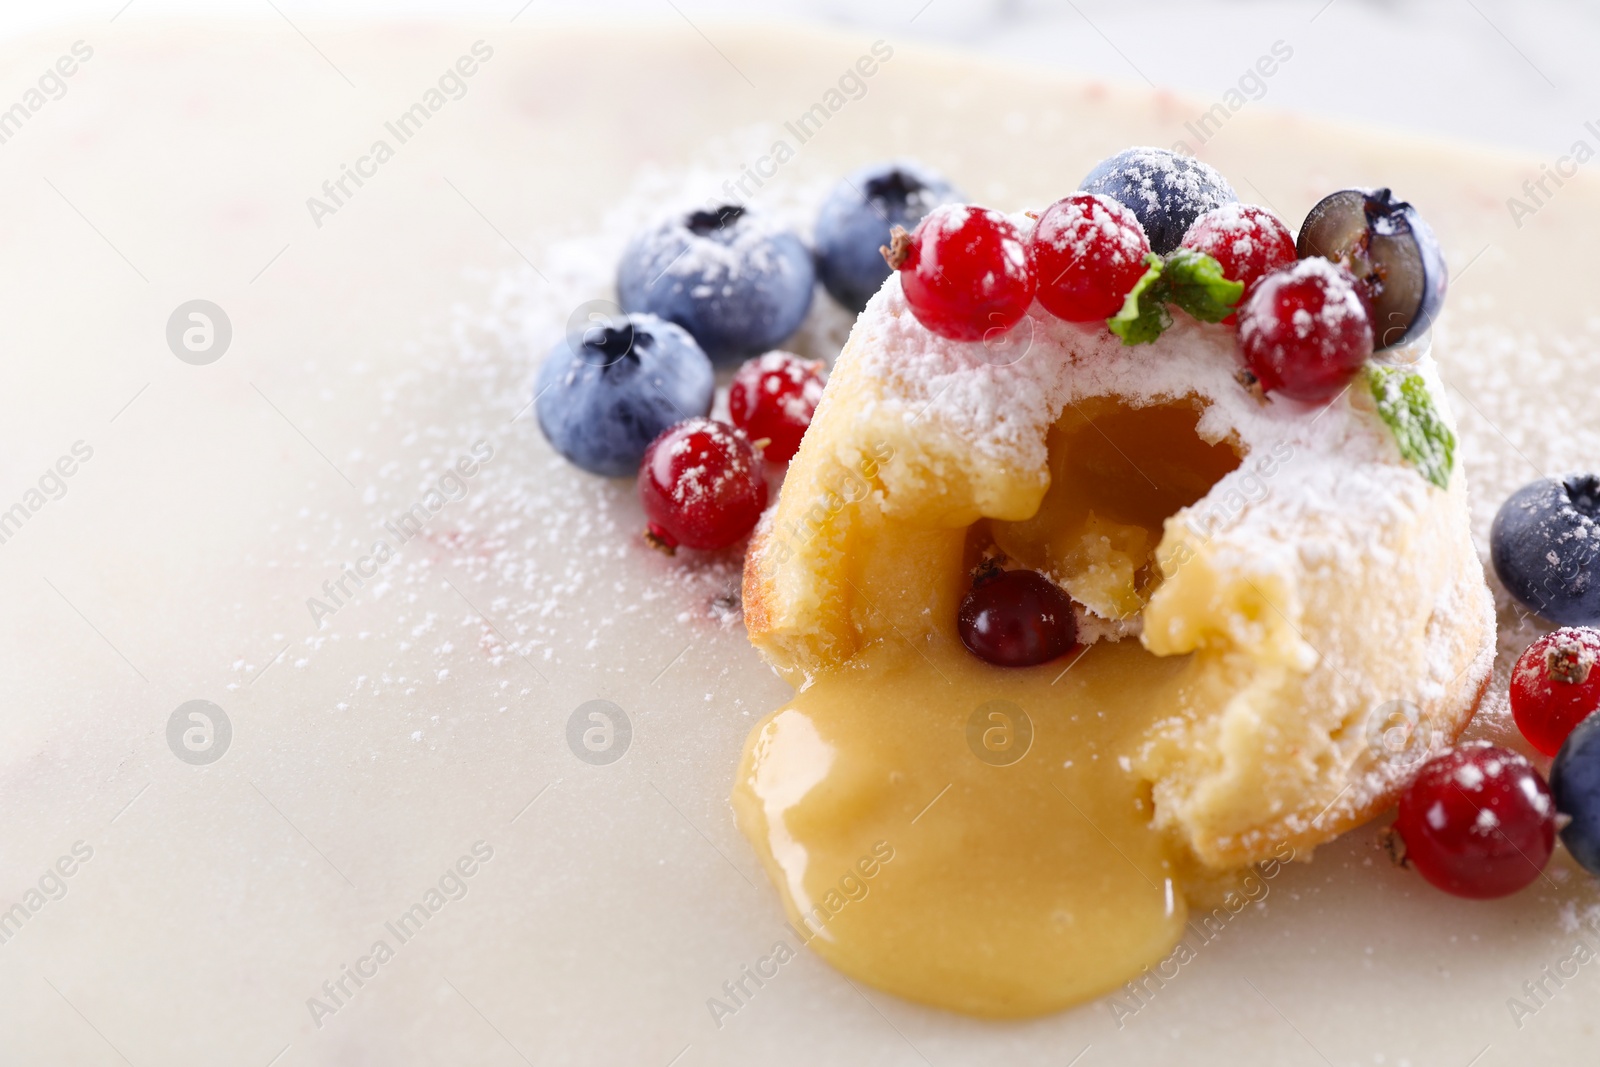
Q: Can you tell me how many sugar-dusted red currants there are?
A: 8